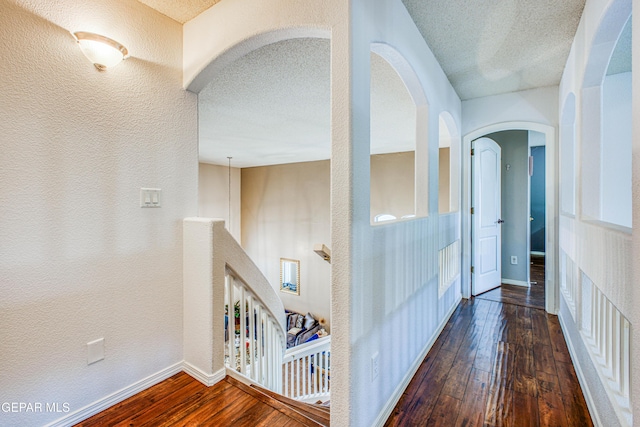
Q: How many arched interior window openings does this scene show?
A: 4